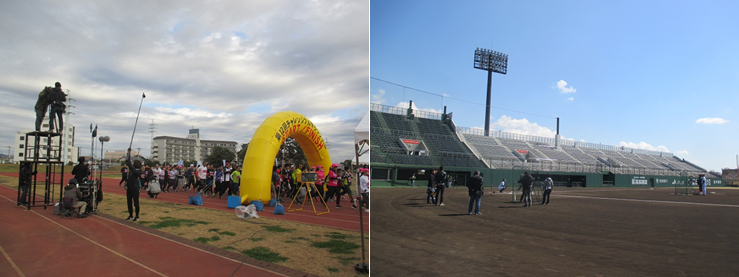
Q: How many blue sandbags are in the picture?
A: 5